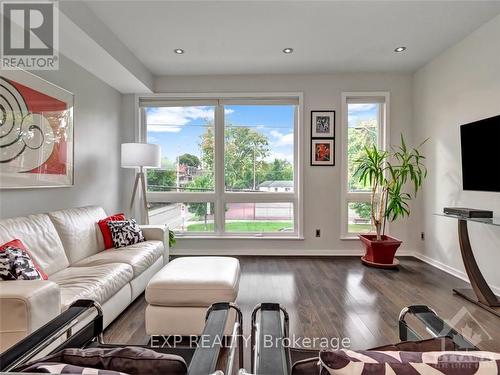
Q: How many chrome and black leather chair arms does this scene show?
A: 4